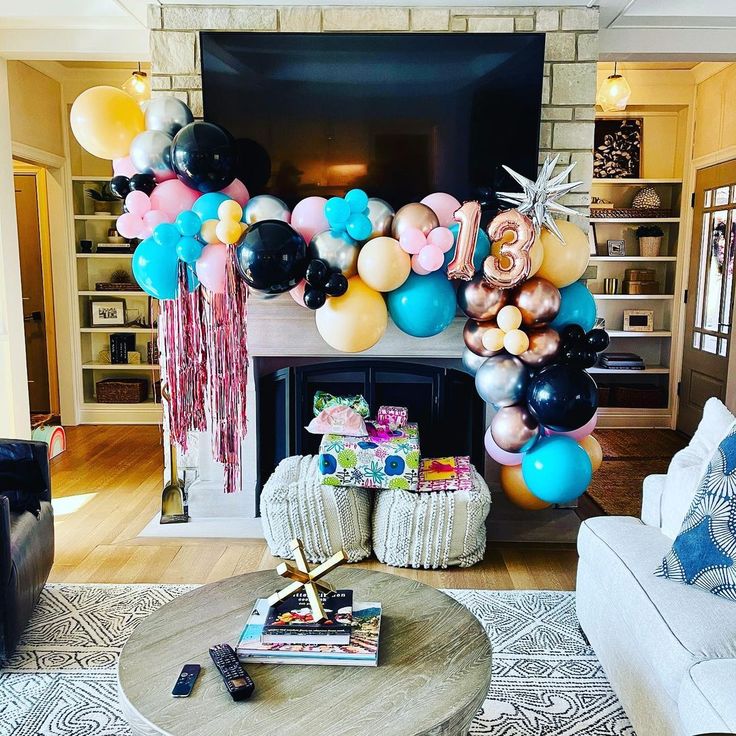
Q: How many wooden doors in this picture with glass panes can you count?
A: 1